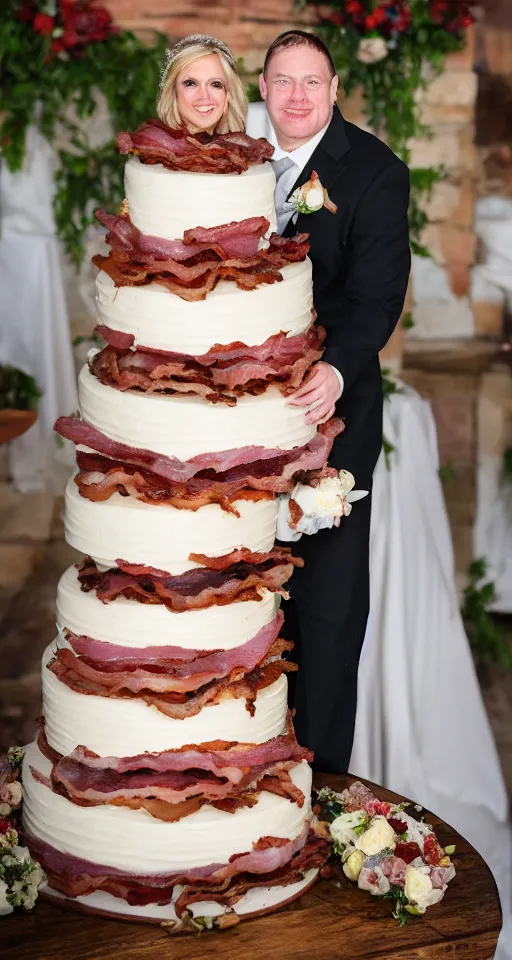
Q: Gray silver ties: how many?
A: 1